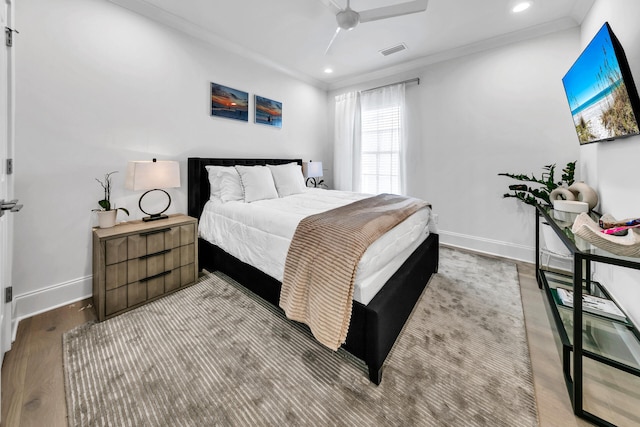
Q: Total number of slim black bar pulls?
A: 3